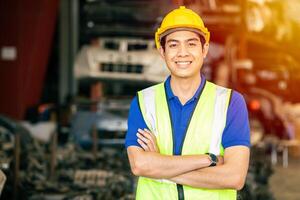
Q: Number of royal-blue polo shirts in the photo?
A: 1